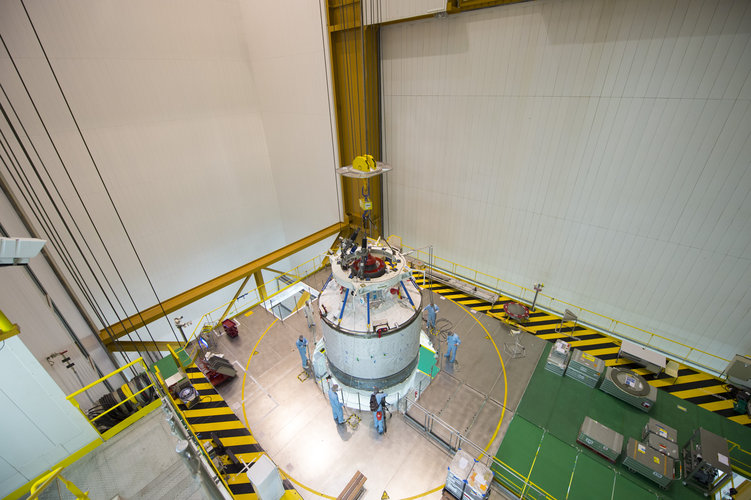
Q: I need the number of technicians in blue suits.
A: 5